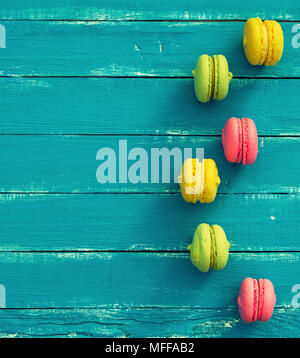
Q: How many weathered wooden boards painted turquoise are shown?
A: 7